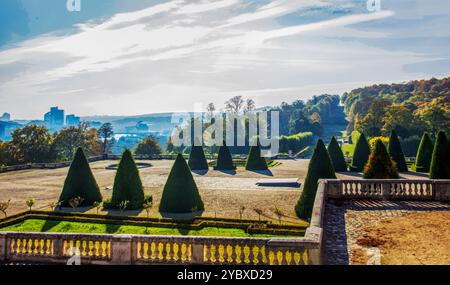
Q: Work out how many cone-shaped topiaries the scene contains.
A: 13